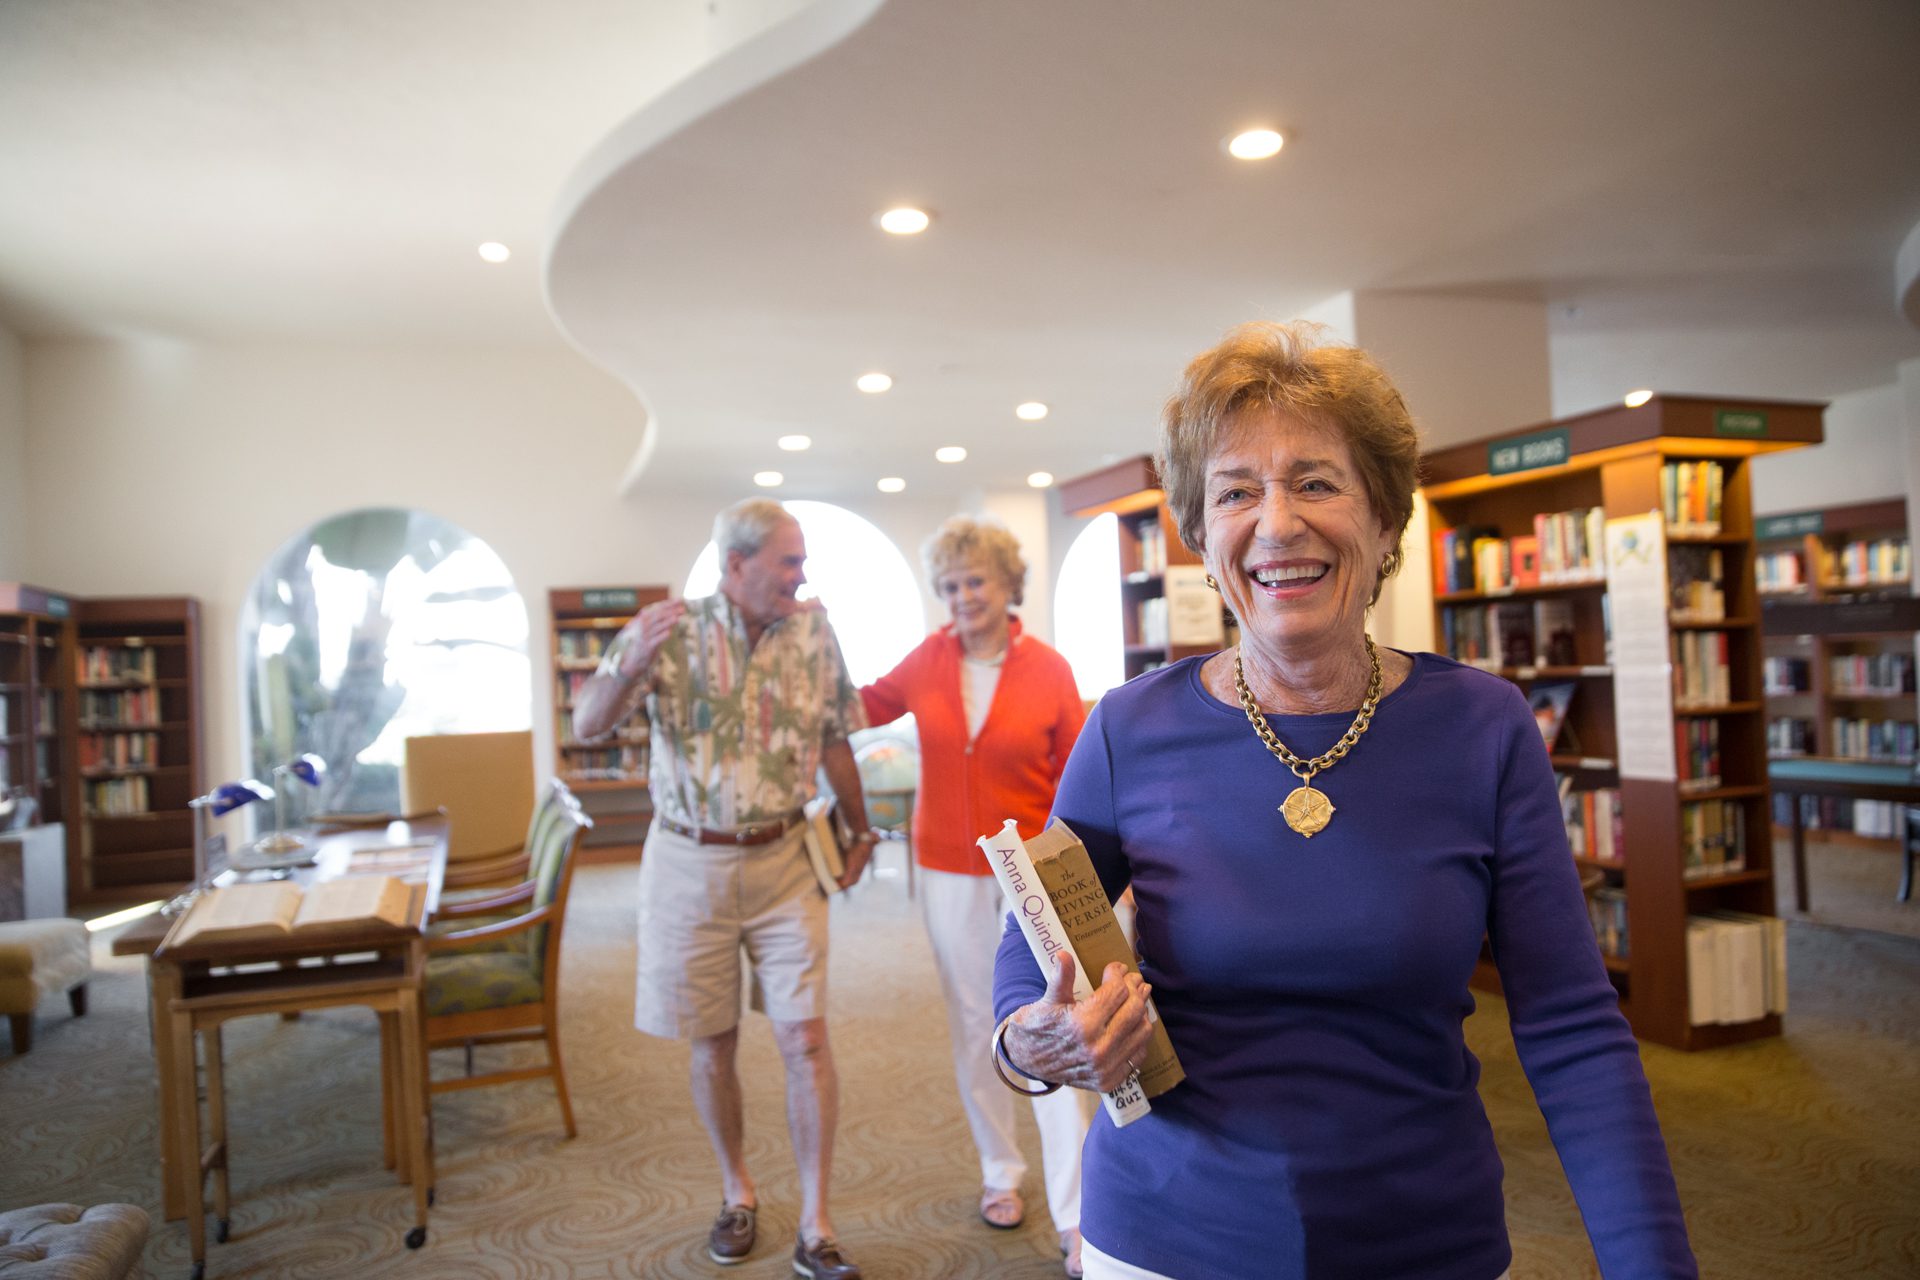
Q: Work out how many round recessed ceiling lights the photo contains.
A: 11